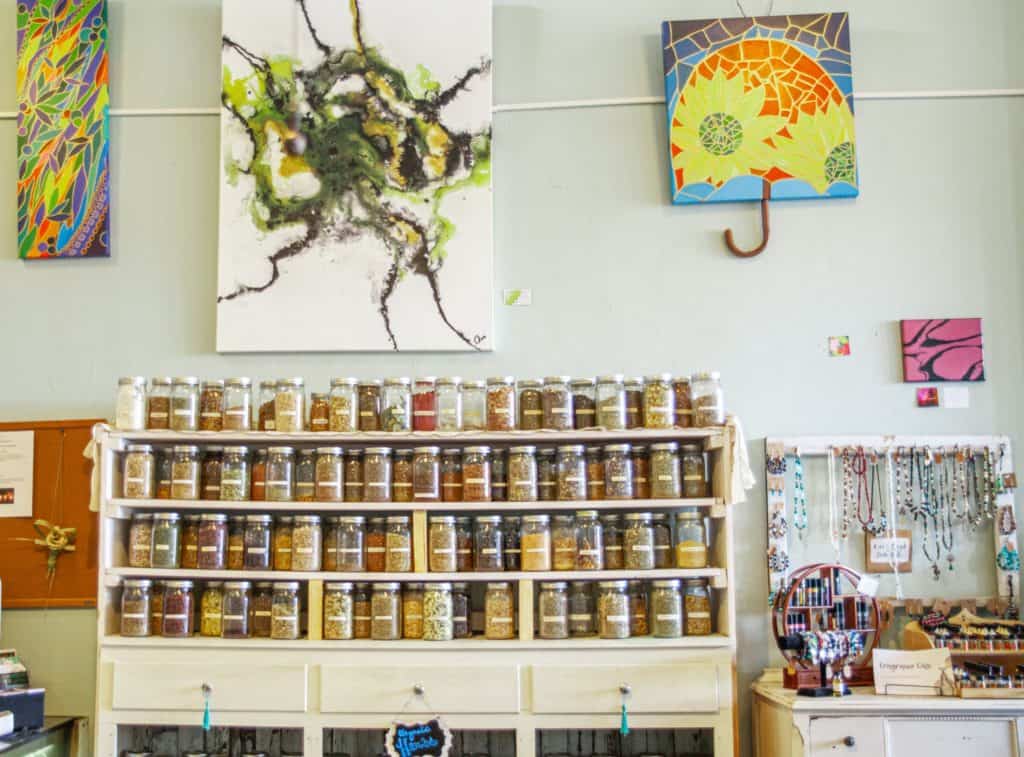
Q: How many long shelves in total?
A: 4